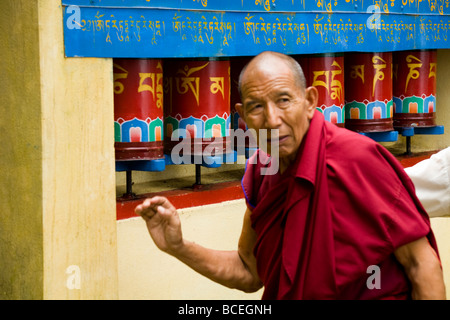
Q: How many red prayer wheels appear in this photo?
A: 6